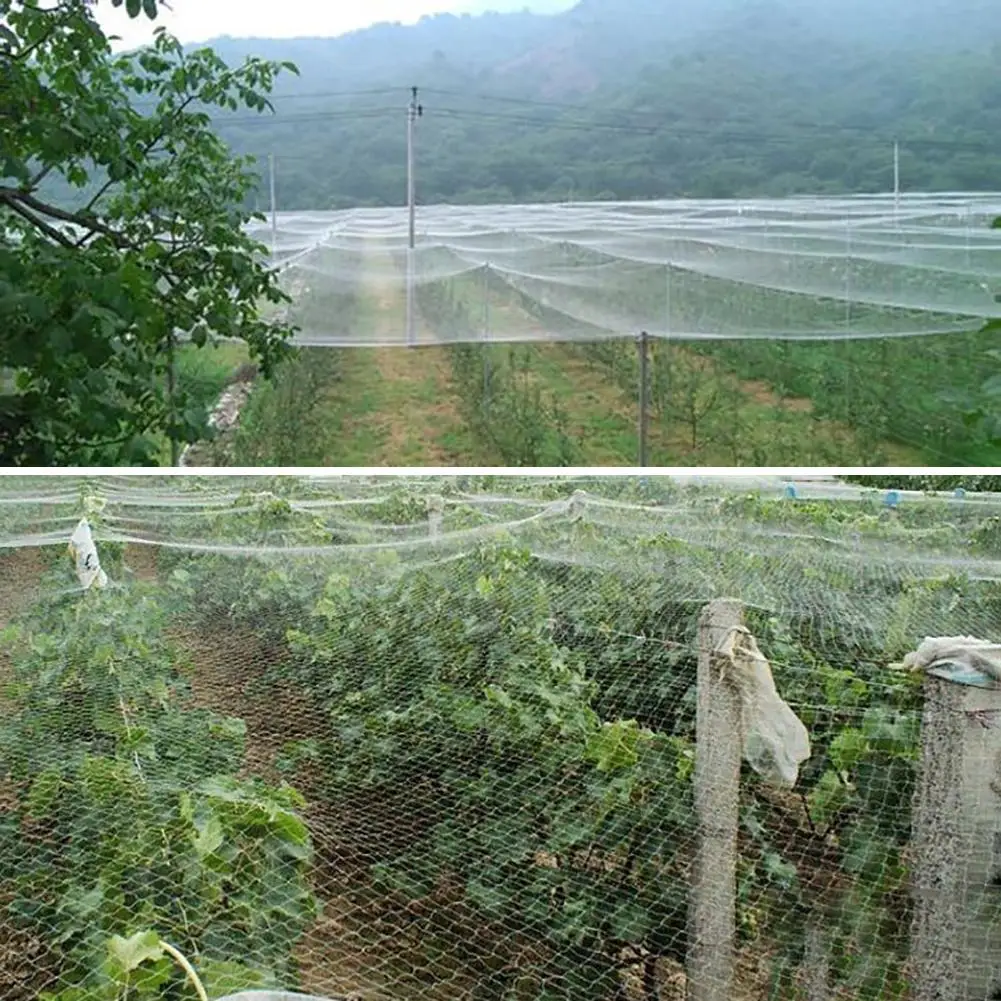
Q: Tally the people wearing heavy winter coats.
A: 0